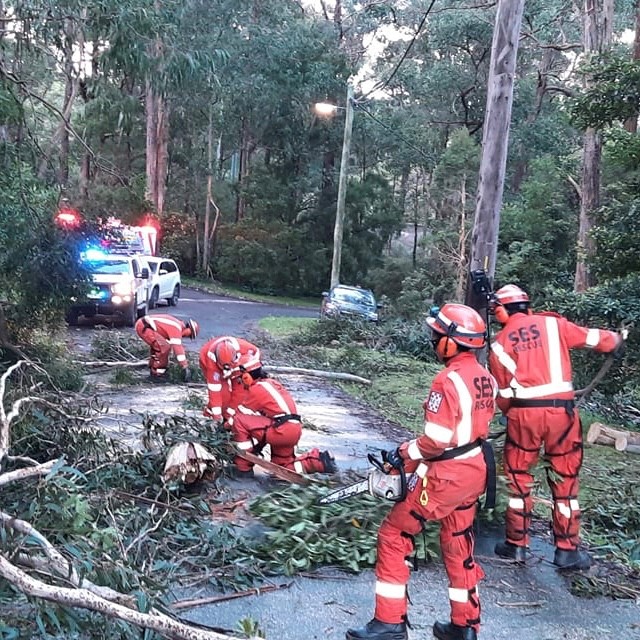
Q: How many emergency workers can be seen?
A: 5